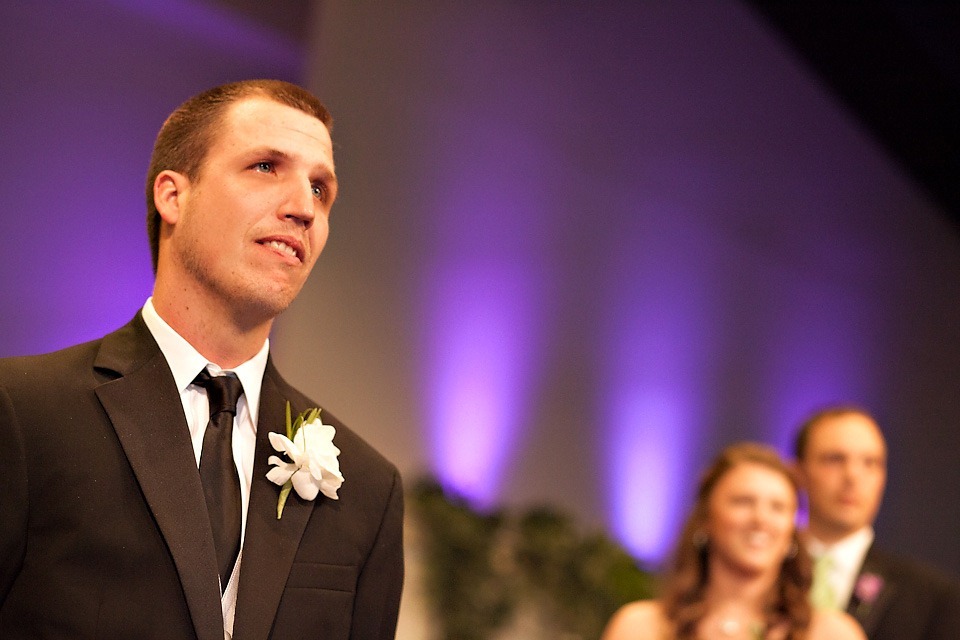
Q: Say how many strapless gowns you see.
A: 1